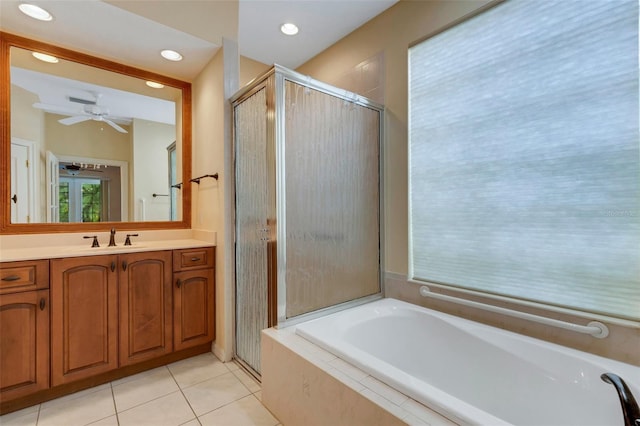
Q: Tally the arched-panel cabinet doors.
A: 4